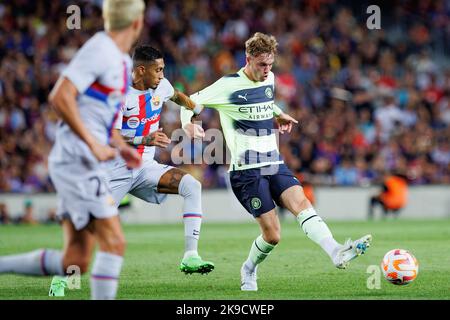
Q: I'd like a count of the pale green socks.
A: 2